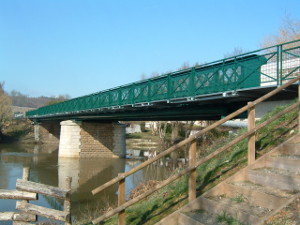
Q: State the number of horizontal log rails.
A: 4